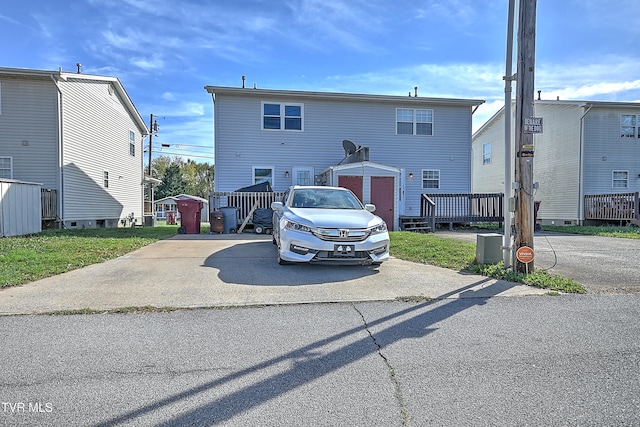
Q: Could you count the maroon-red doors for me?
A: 2